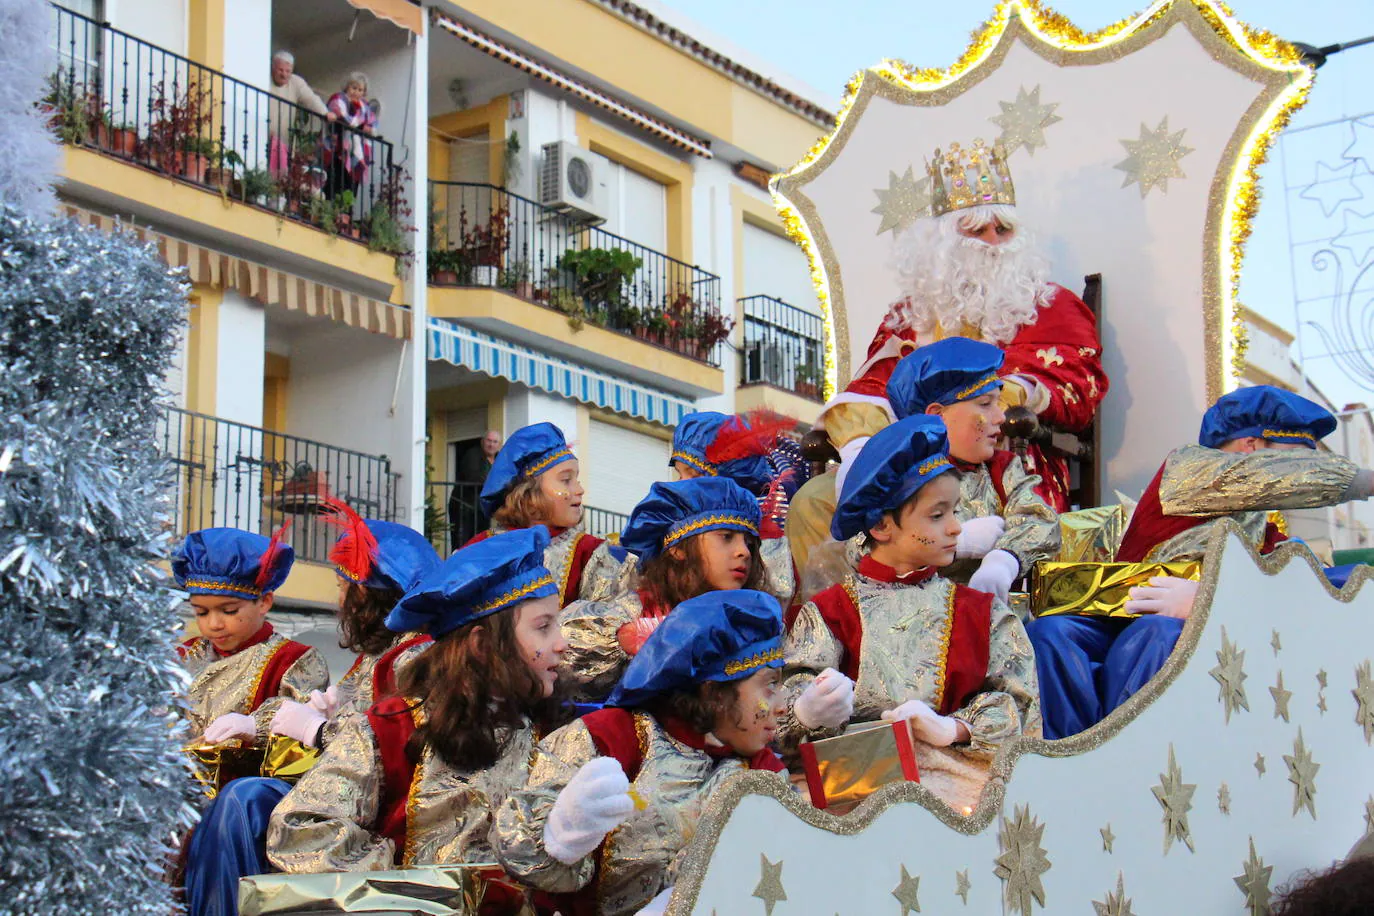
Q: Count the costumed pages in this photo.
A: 10